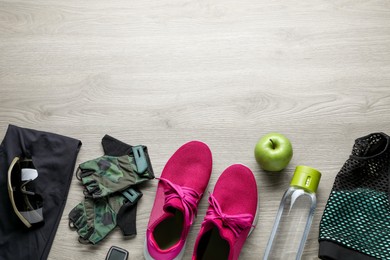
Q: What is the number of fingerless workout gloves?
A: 2